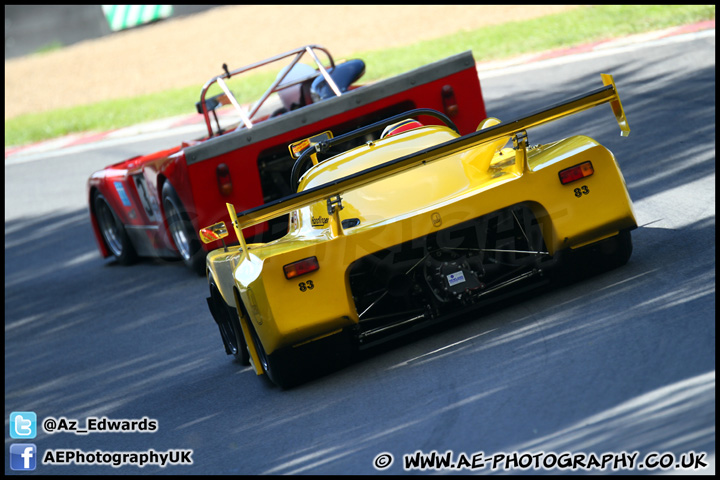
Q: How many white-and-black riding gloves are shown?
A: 0